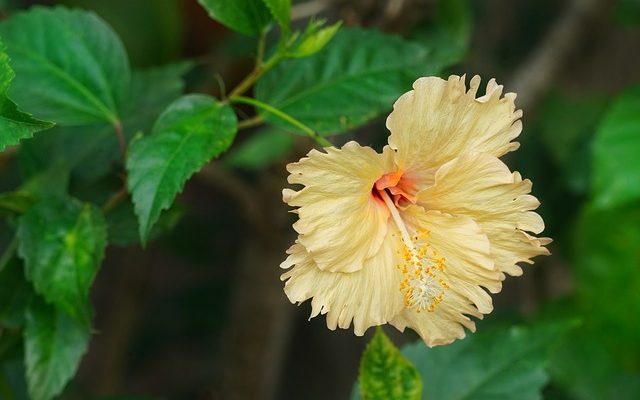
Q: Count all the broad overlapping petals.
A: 5